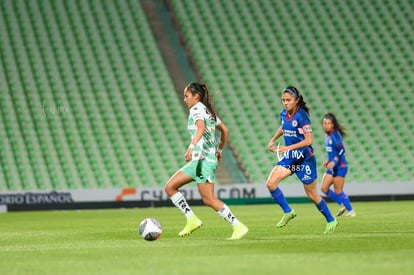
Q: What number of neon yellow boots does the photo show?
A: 2